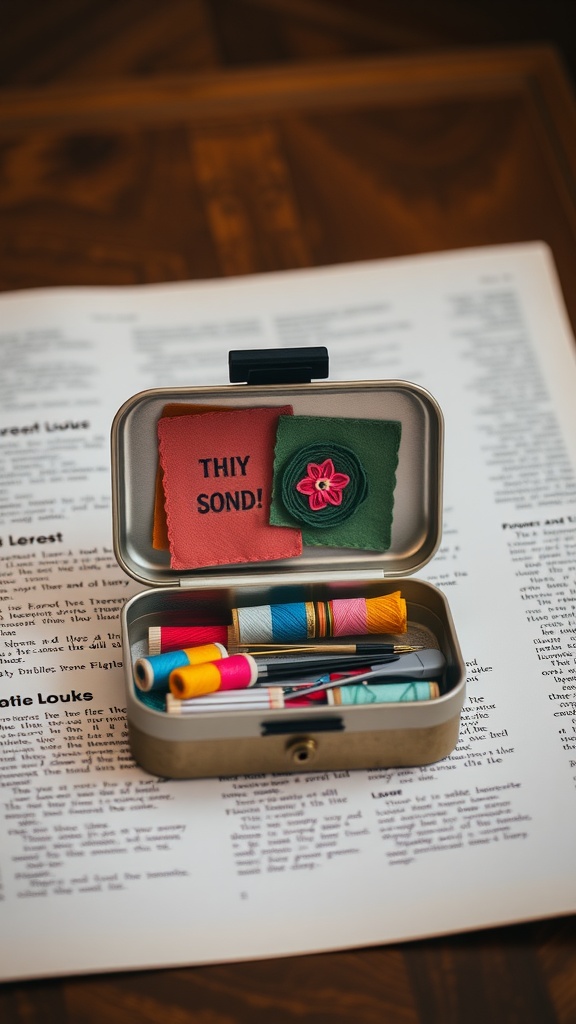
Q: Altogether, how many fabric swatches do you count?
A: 3